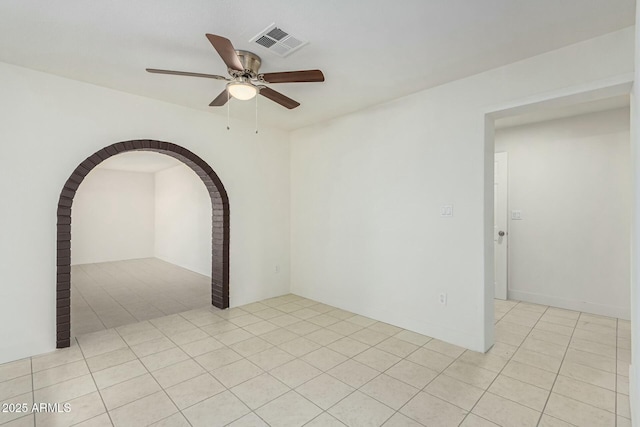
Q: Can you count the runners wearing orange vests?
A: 0